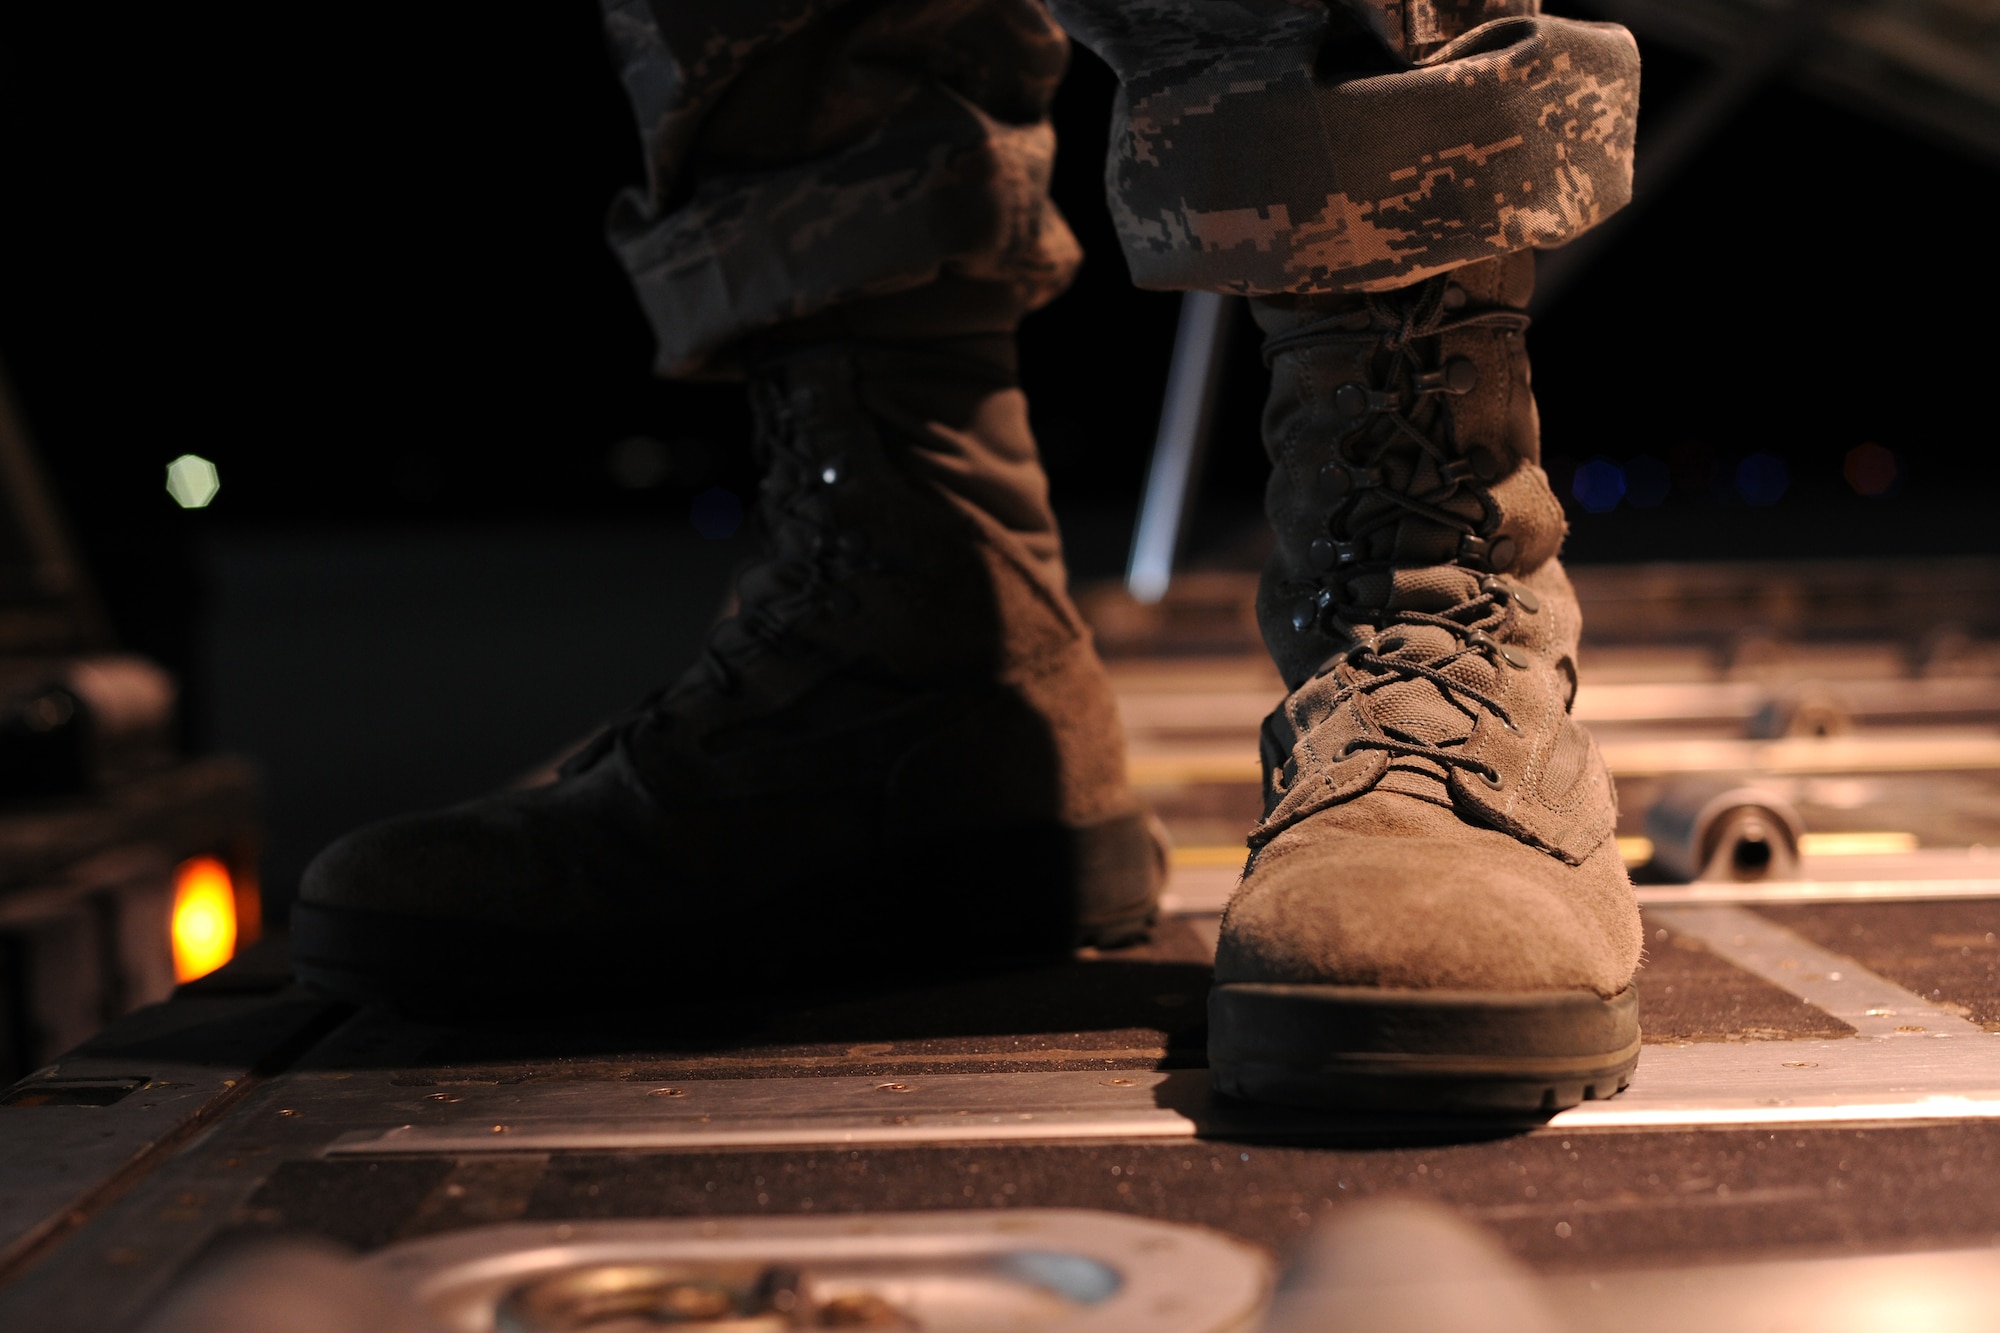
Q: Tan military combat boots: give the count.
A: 2